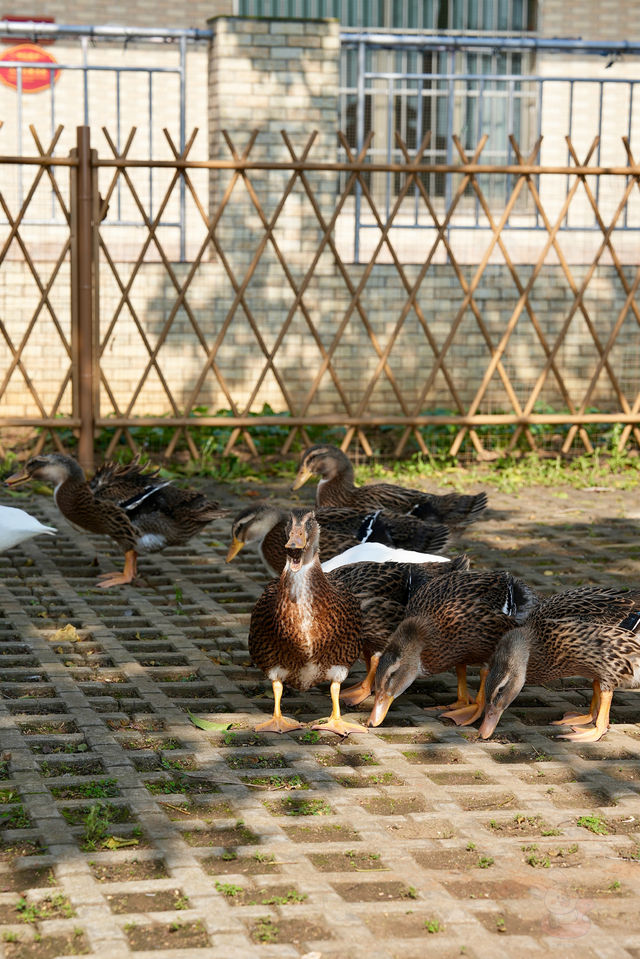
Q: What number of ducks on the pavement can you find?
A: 9